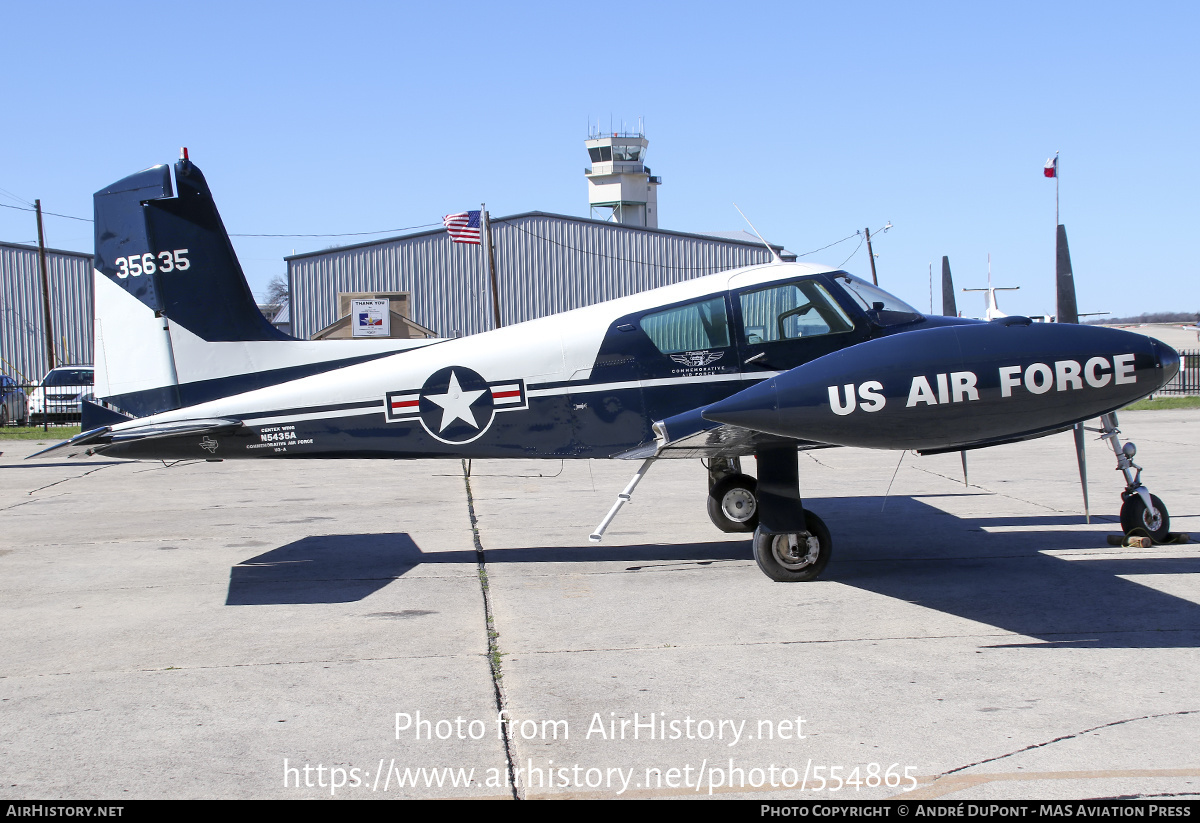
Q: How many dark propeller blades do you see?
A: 4